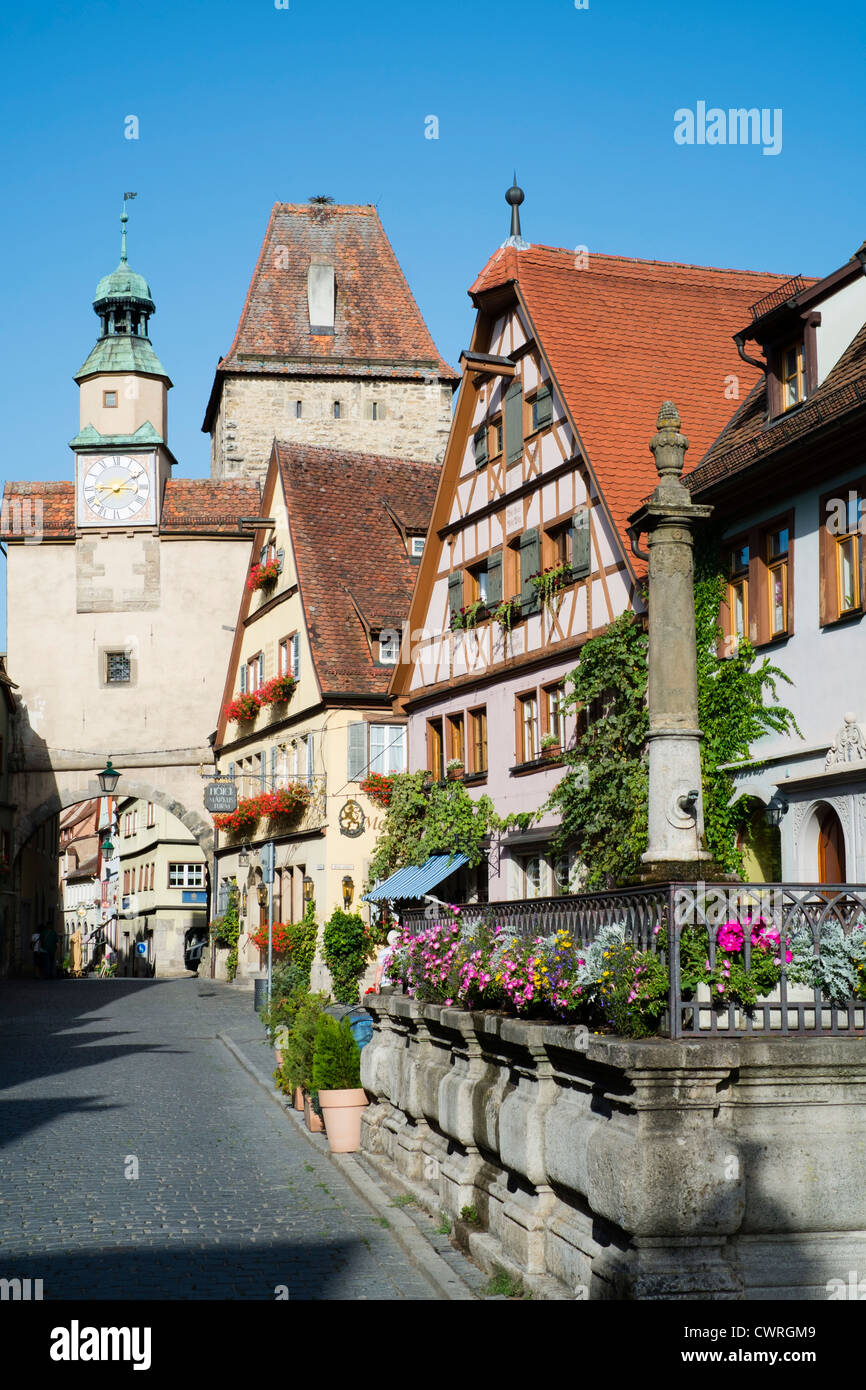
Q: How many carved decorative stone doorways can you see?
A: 1